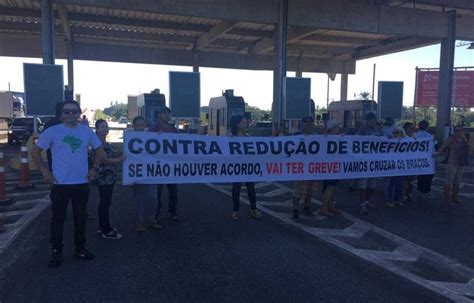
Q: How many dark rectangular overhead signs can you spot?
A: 4